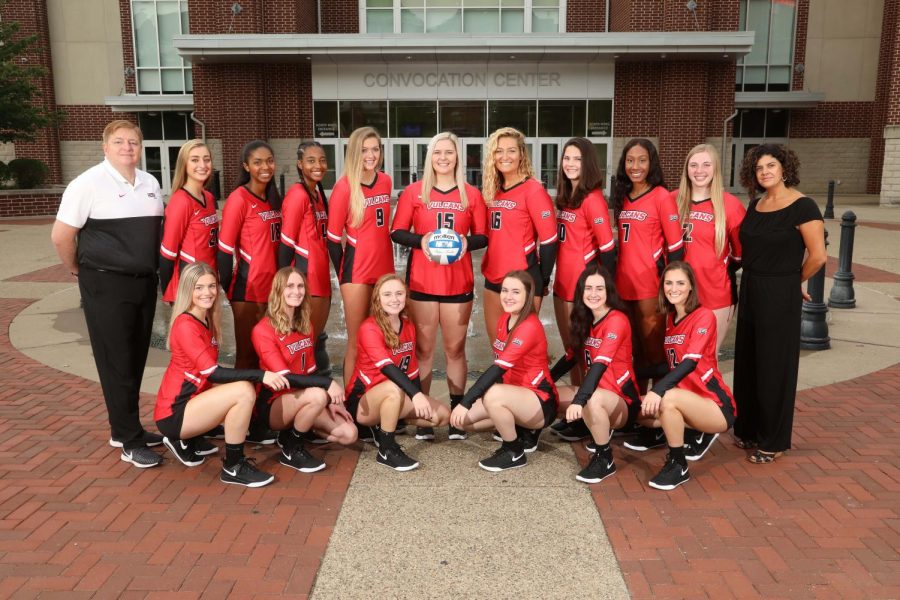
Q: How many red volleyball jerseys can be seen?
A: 15